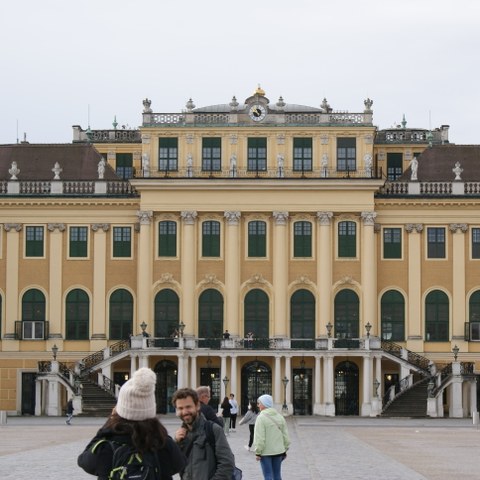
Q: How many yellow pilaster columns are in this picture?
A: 11